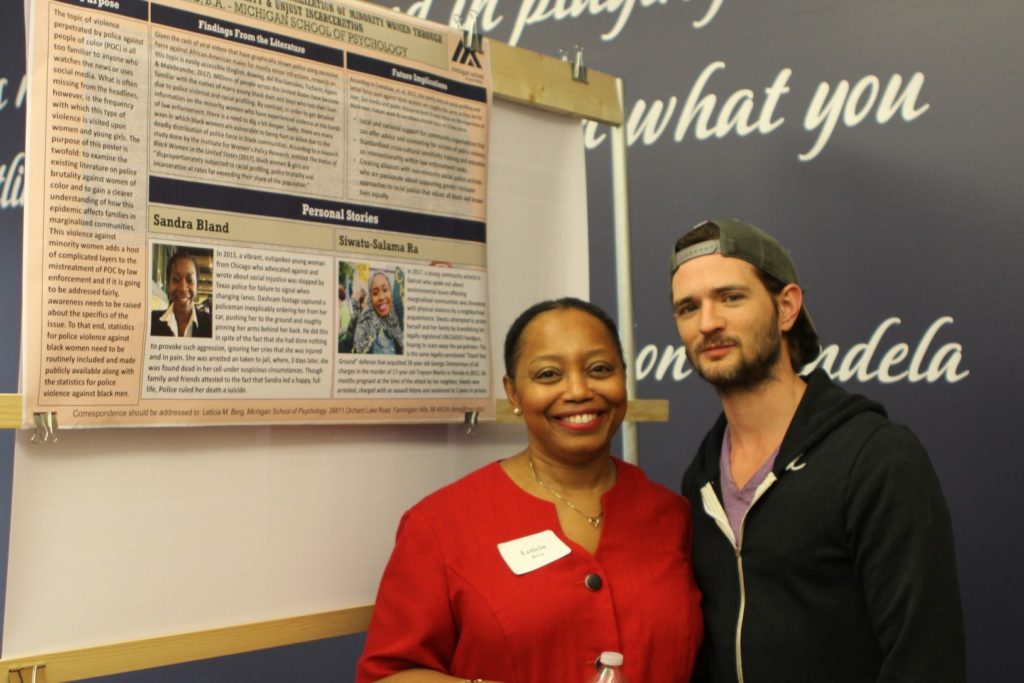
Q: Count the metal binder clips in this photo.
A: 5